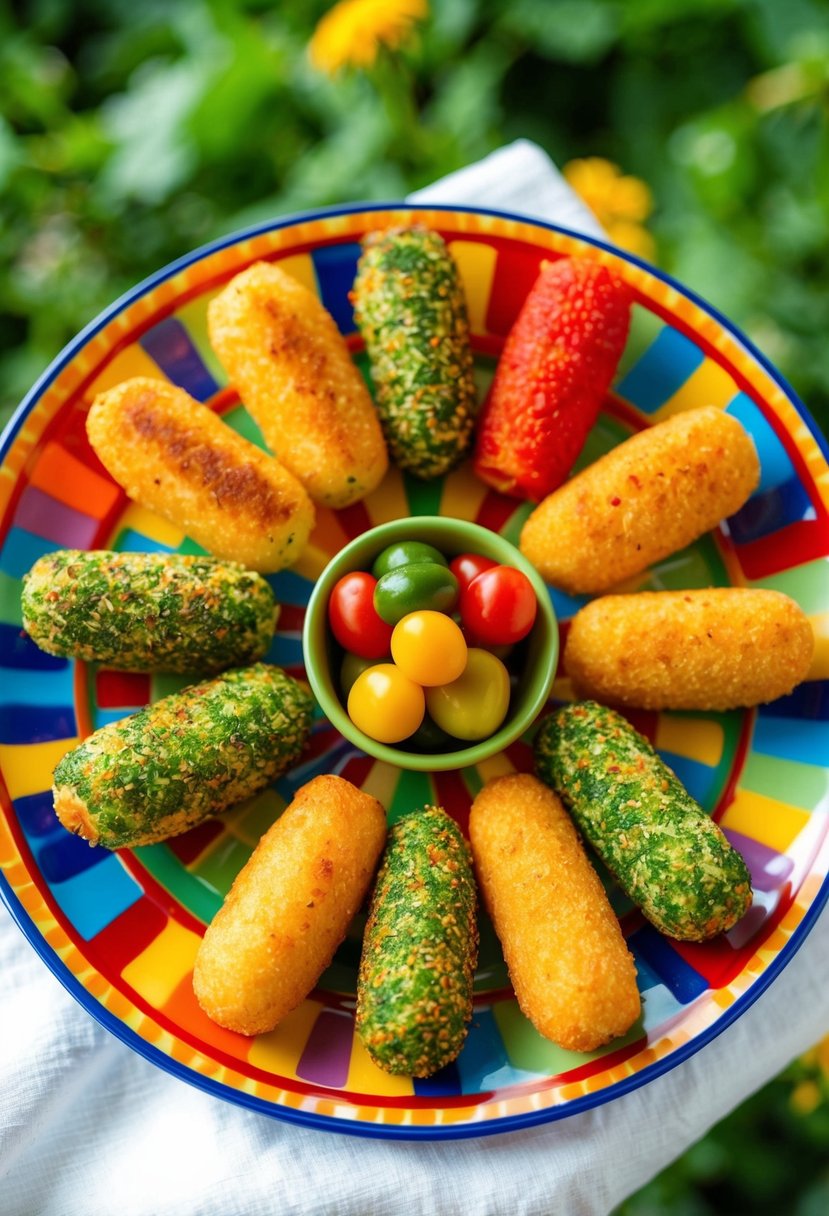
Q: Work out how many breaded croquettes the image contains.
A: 12